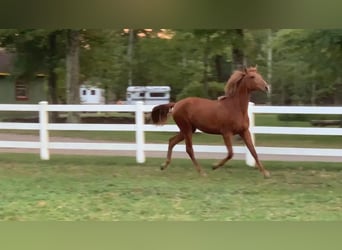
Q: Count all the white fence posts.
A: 3